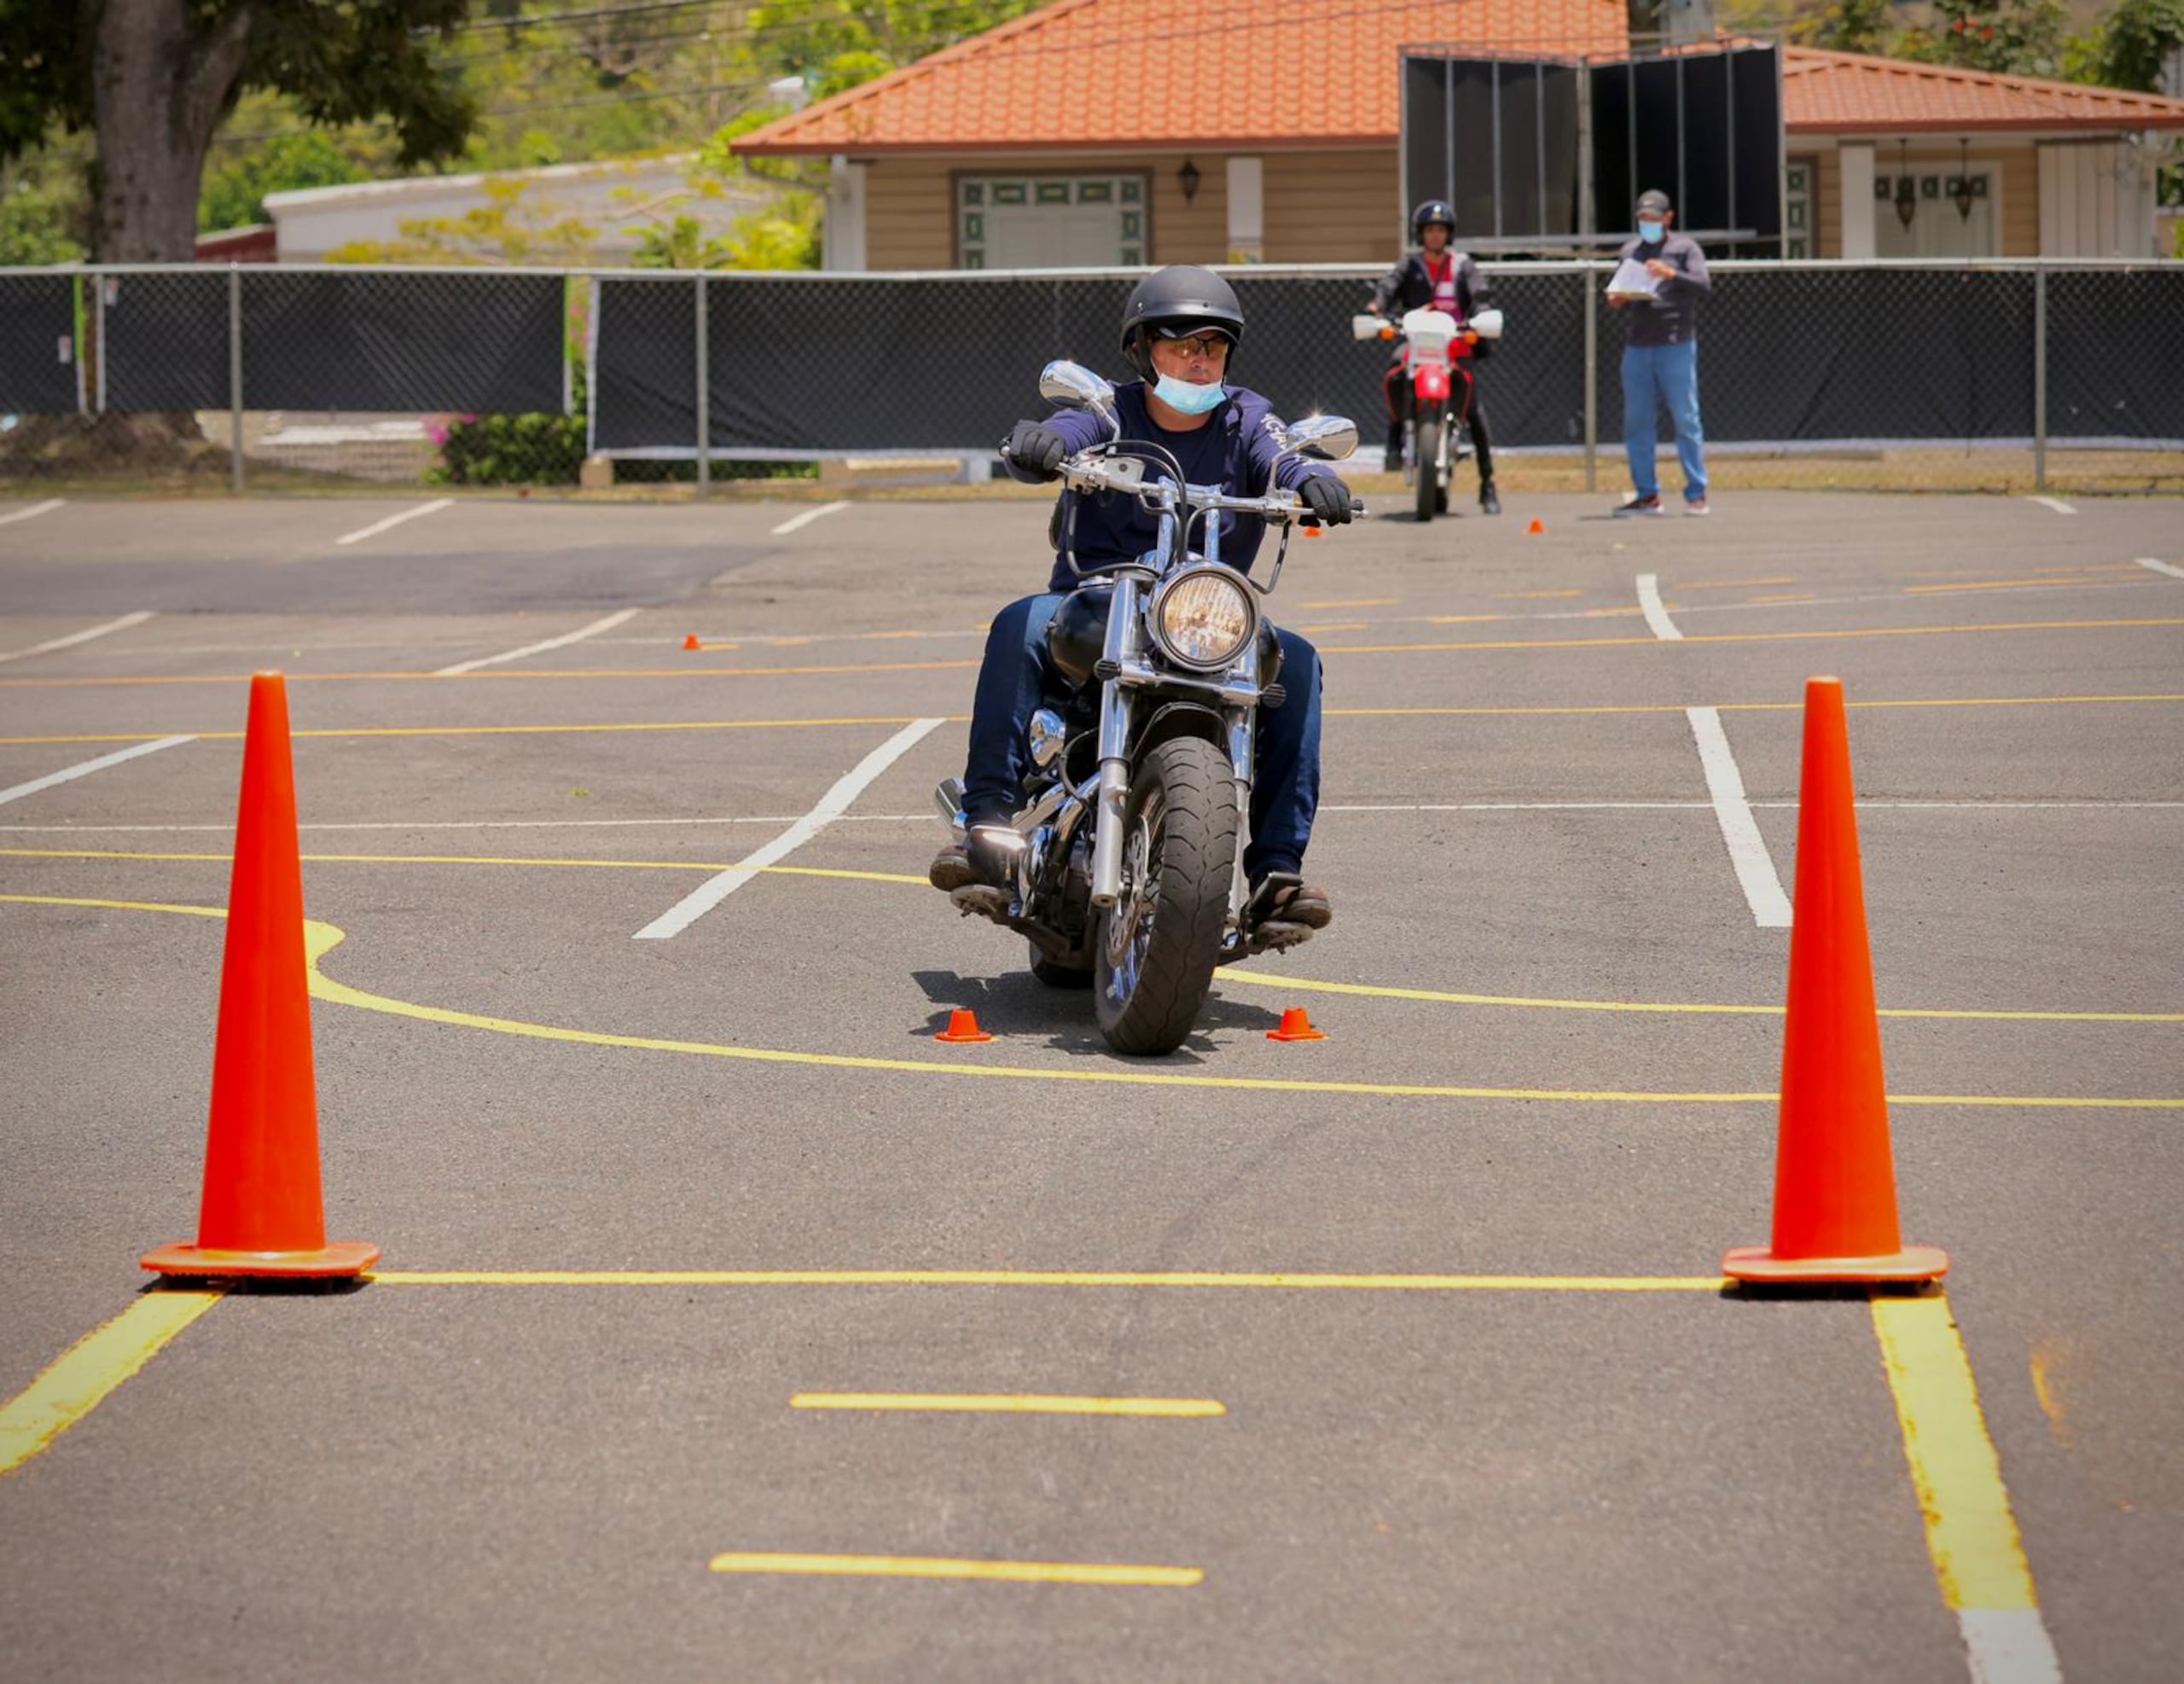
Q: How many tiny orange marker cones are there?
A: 5